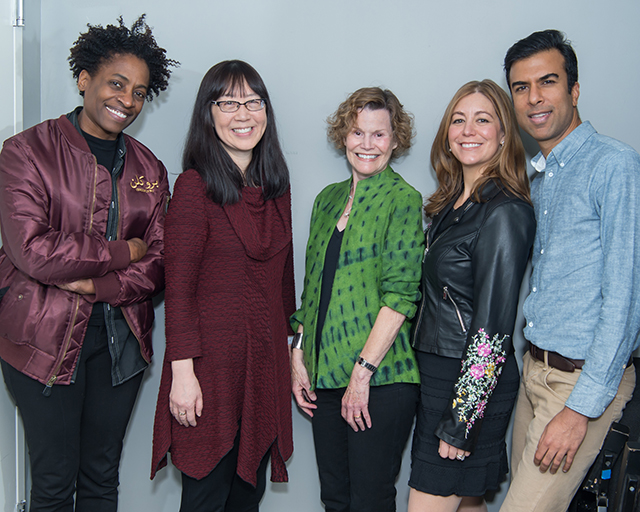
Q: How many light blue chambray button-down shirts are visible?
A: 1